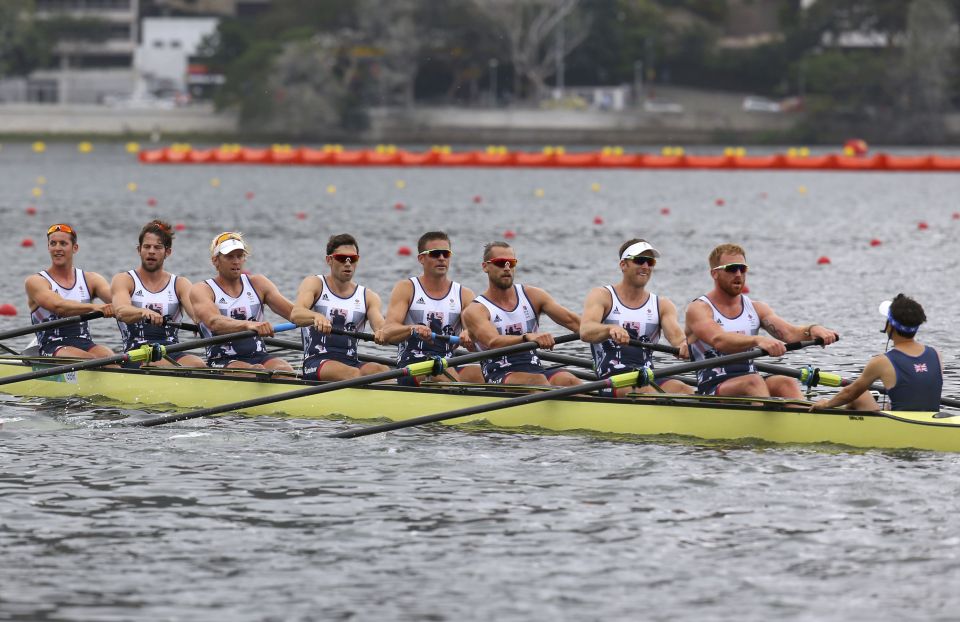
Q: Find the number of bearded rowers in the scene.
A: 3